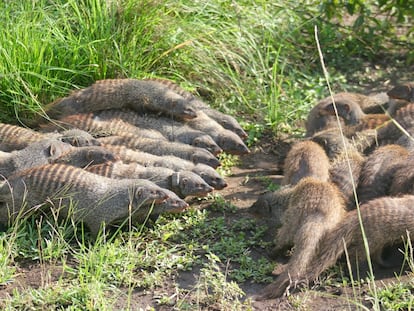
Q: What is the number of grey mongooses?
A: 12